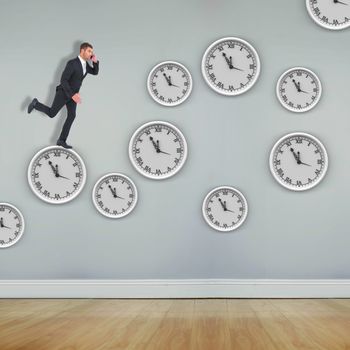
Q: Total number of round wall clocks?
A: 10